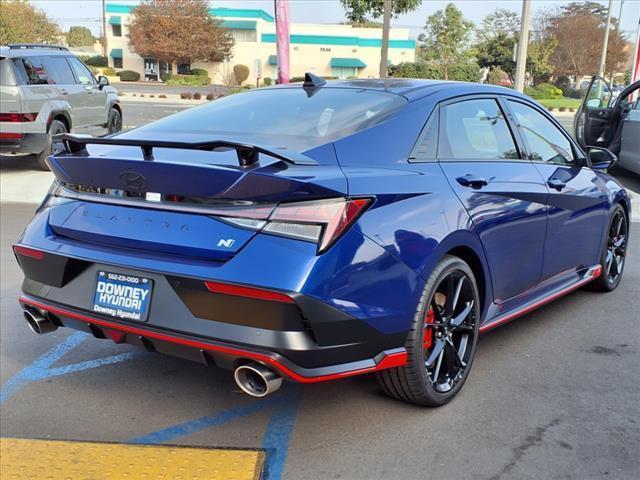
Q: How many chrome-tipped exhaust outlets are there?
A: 2